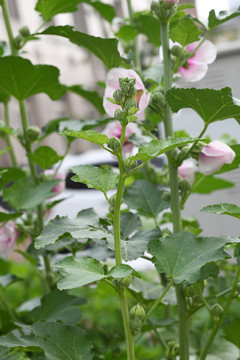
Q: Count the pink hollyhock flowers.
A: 7